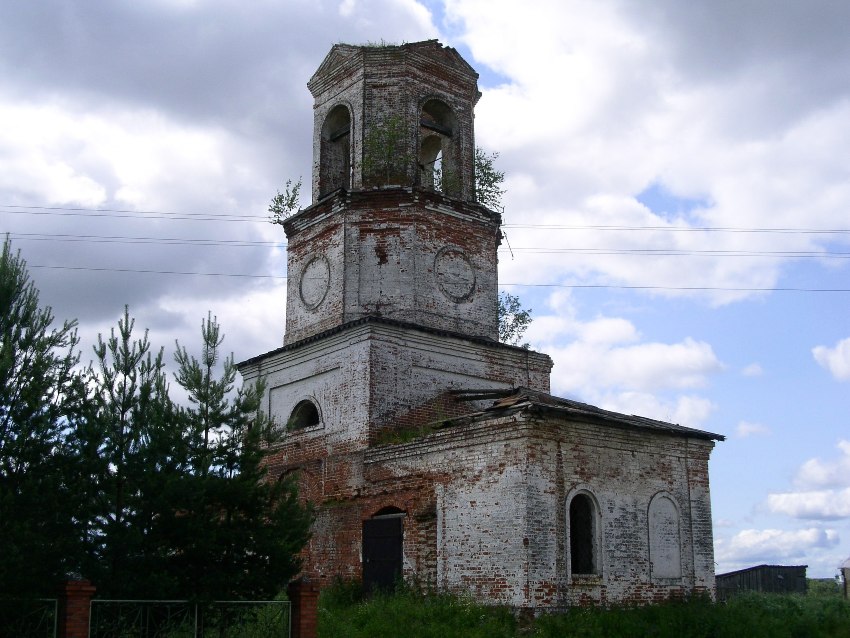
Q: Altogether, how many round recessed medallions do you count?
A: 2